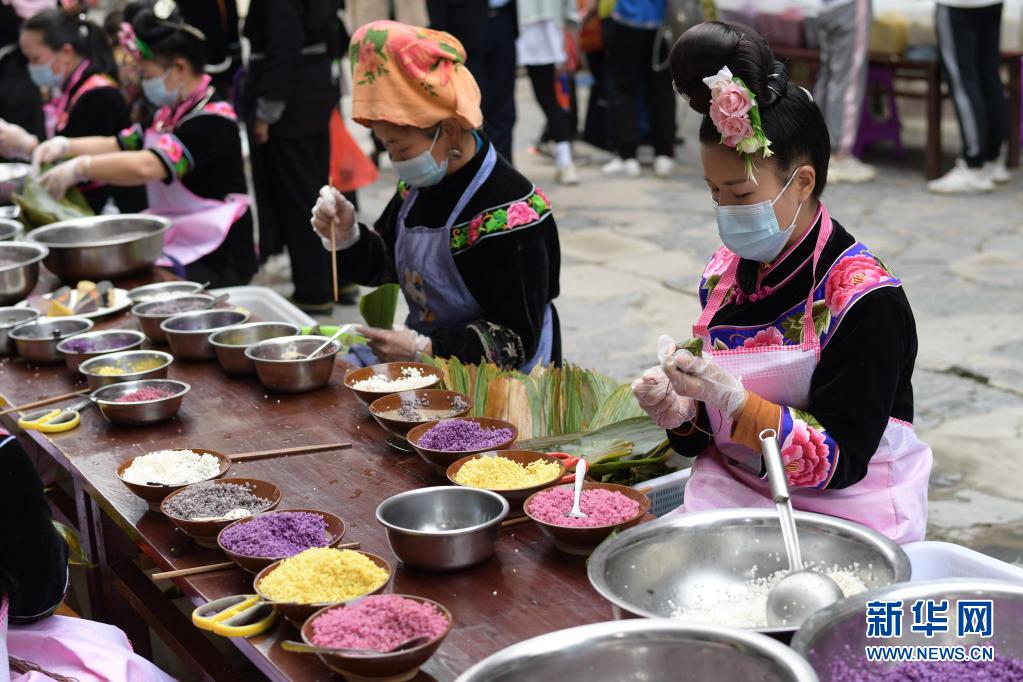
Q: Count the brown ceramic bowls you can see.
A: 10